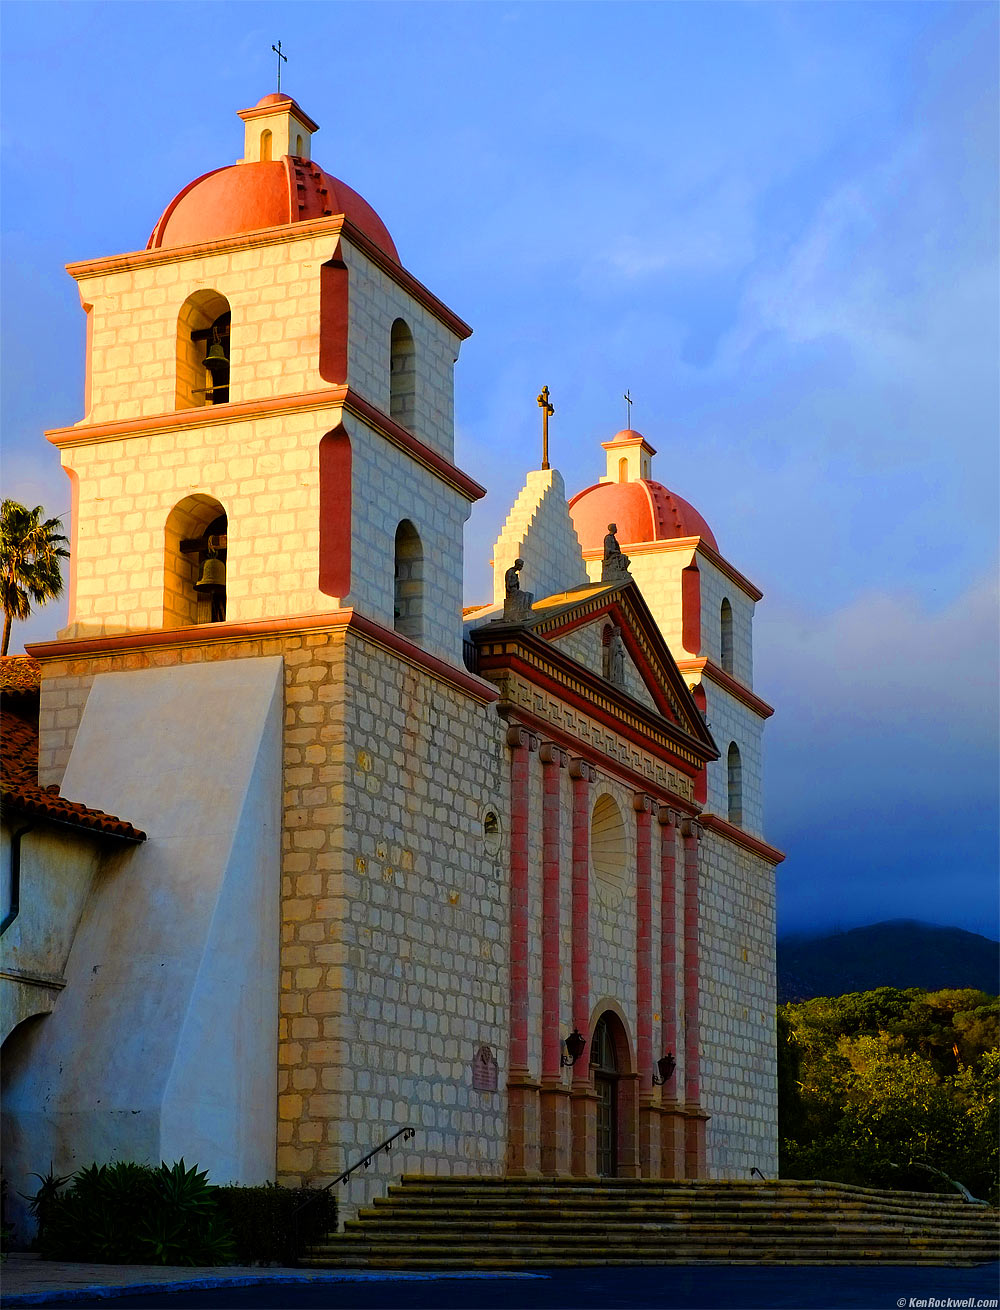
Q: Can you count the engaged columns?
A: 6